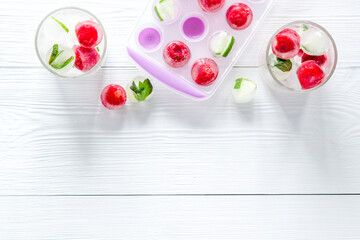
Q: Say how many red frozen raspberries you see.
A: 10